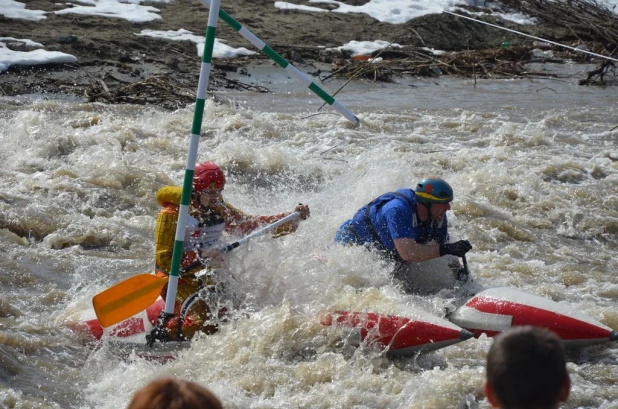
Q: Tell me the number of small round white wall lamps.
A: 0